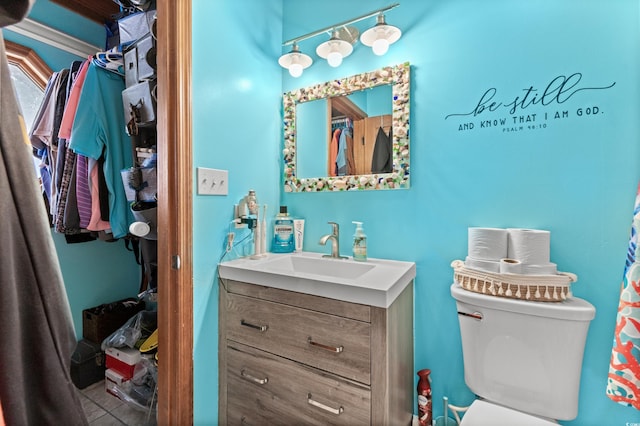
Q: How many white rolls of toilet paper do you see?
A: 5